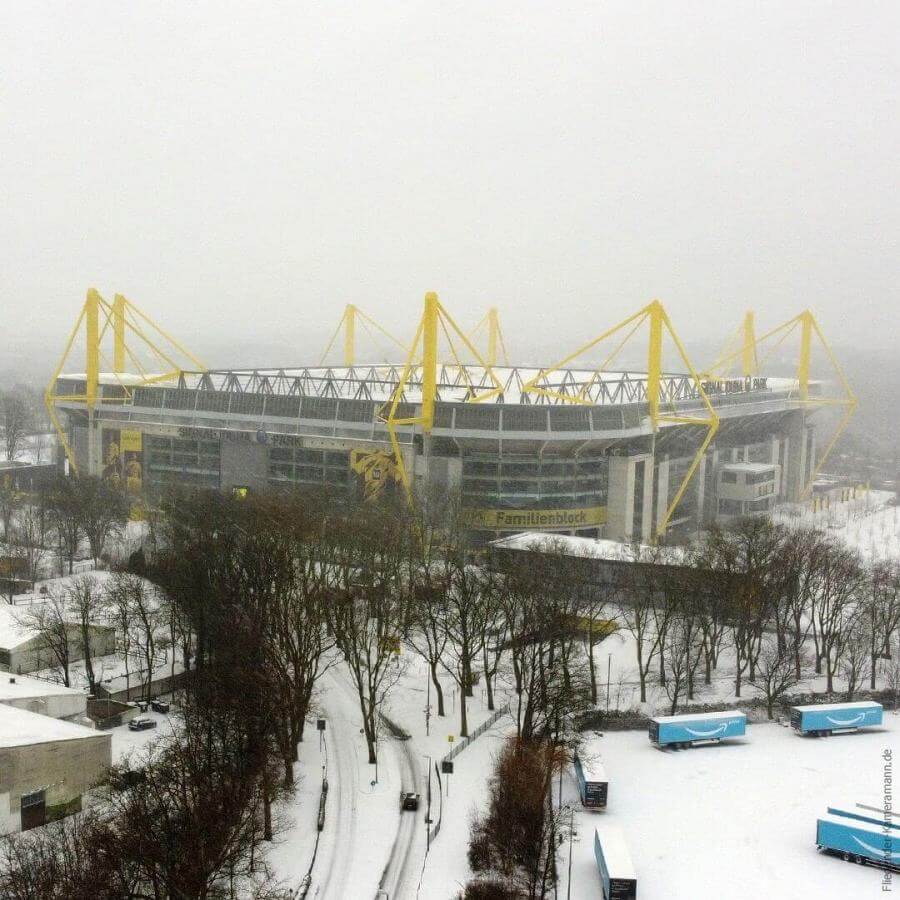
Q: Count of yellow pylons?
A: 8